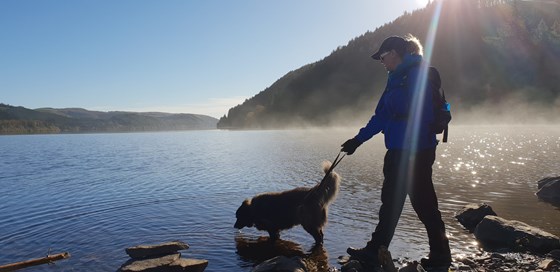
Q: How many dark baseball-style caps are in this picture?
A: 1